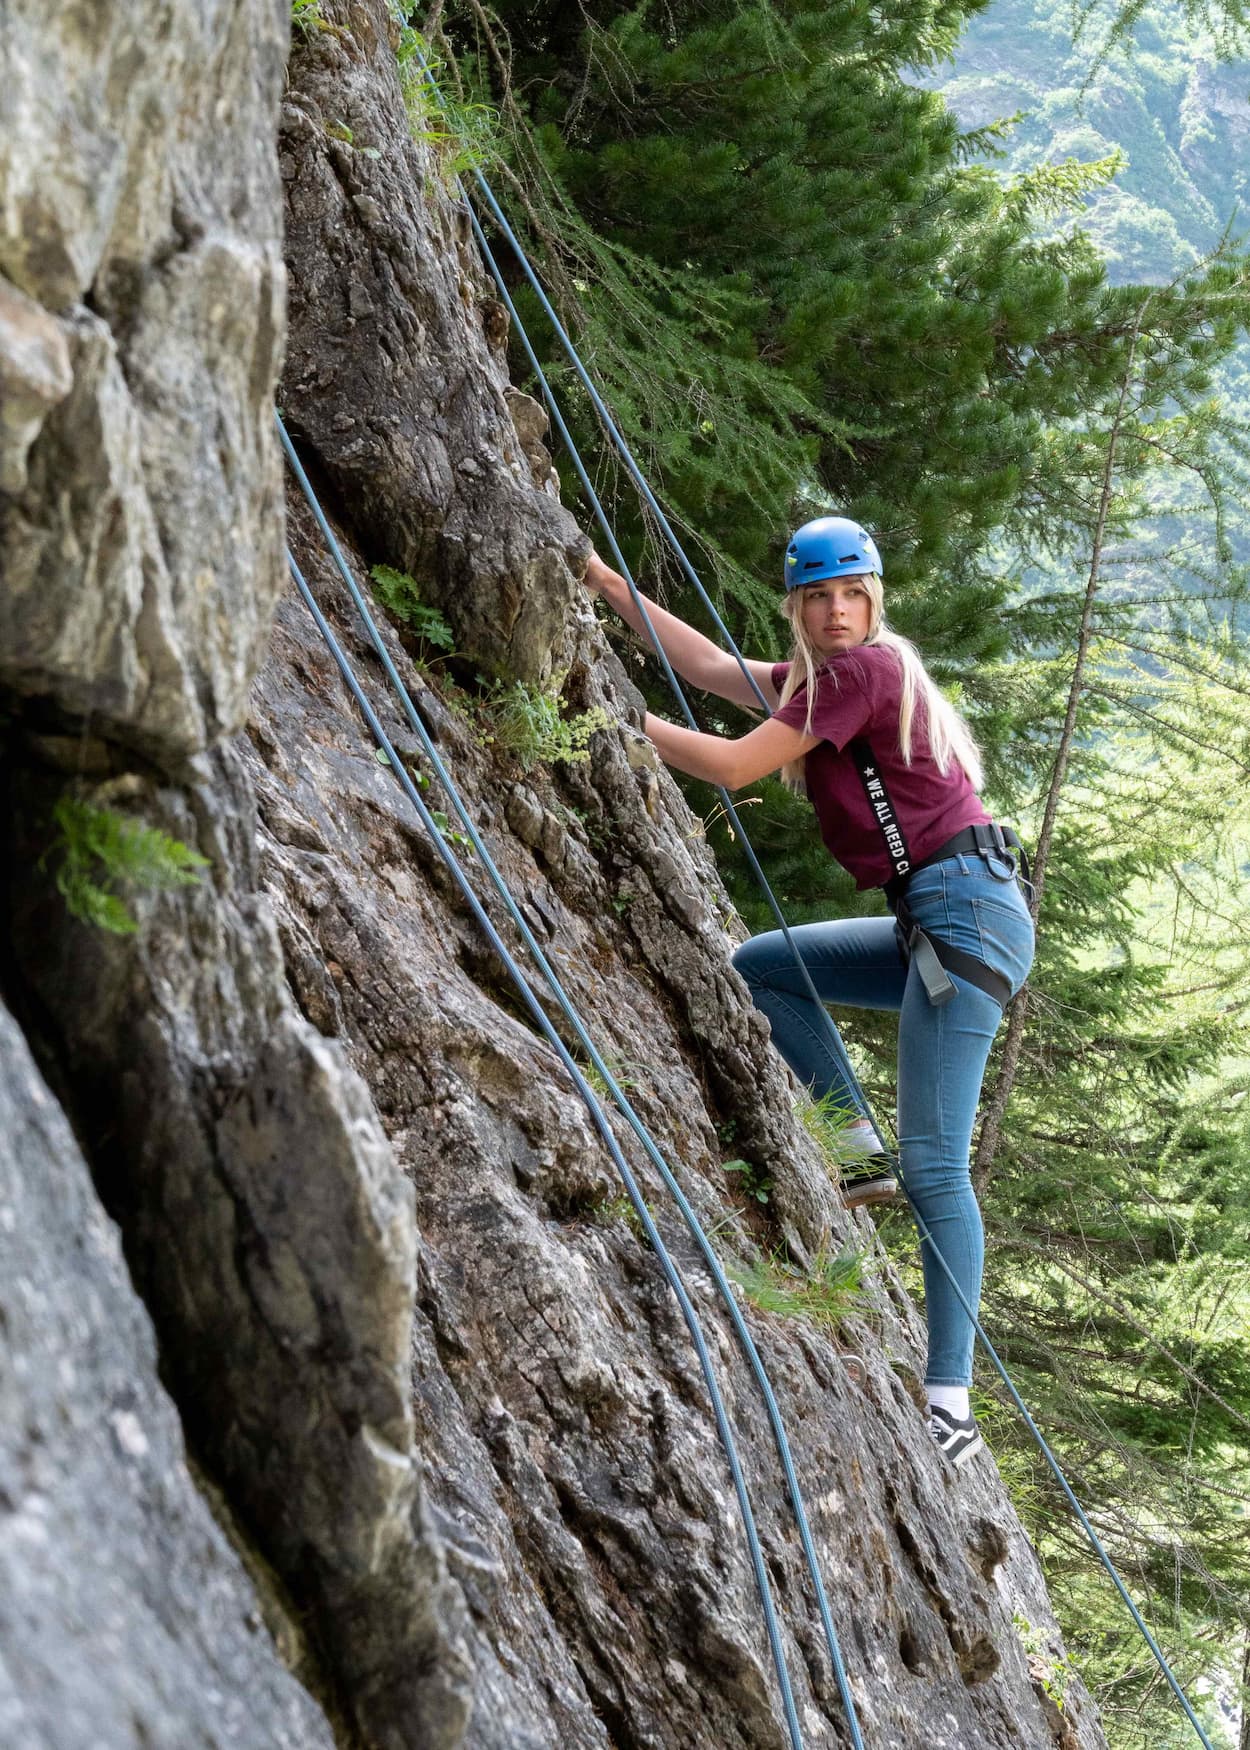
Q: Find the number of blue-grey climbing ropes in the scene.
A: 4